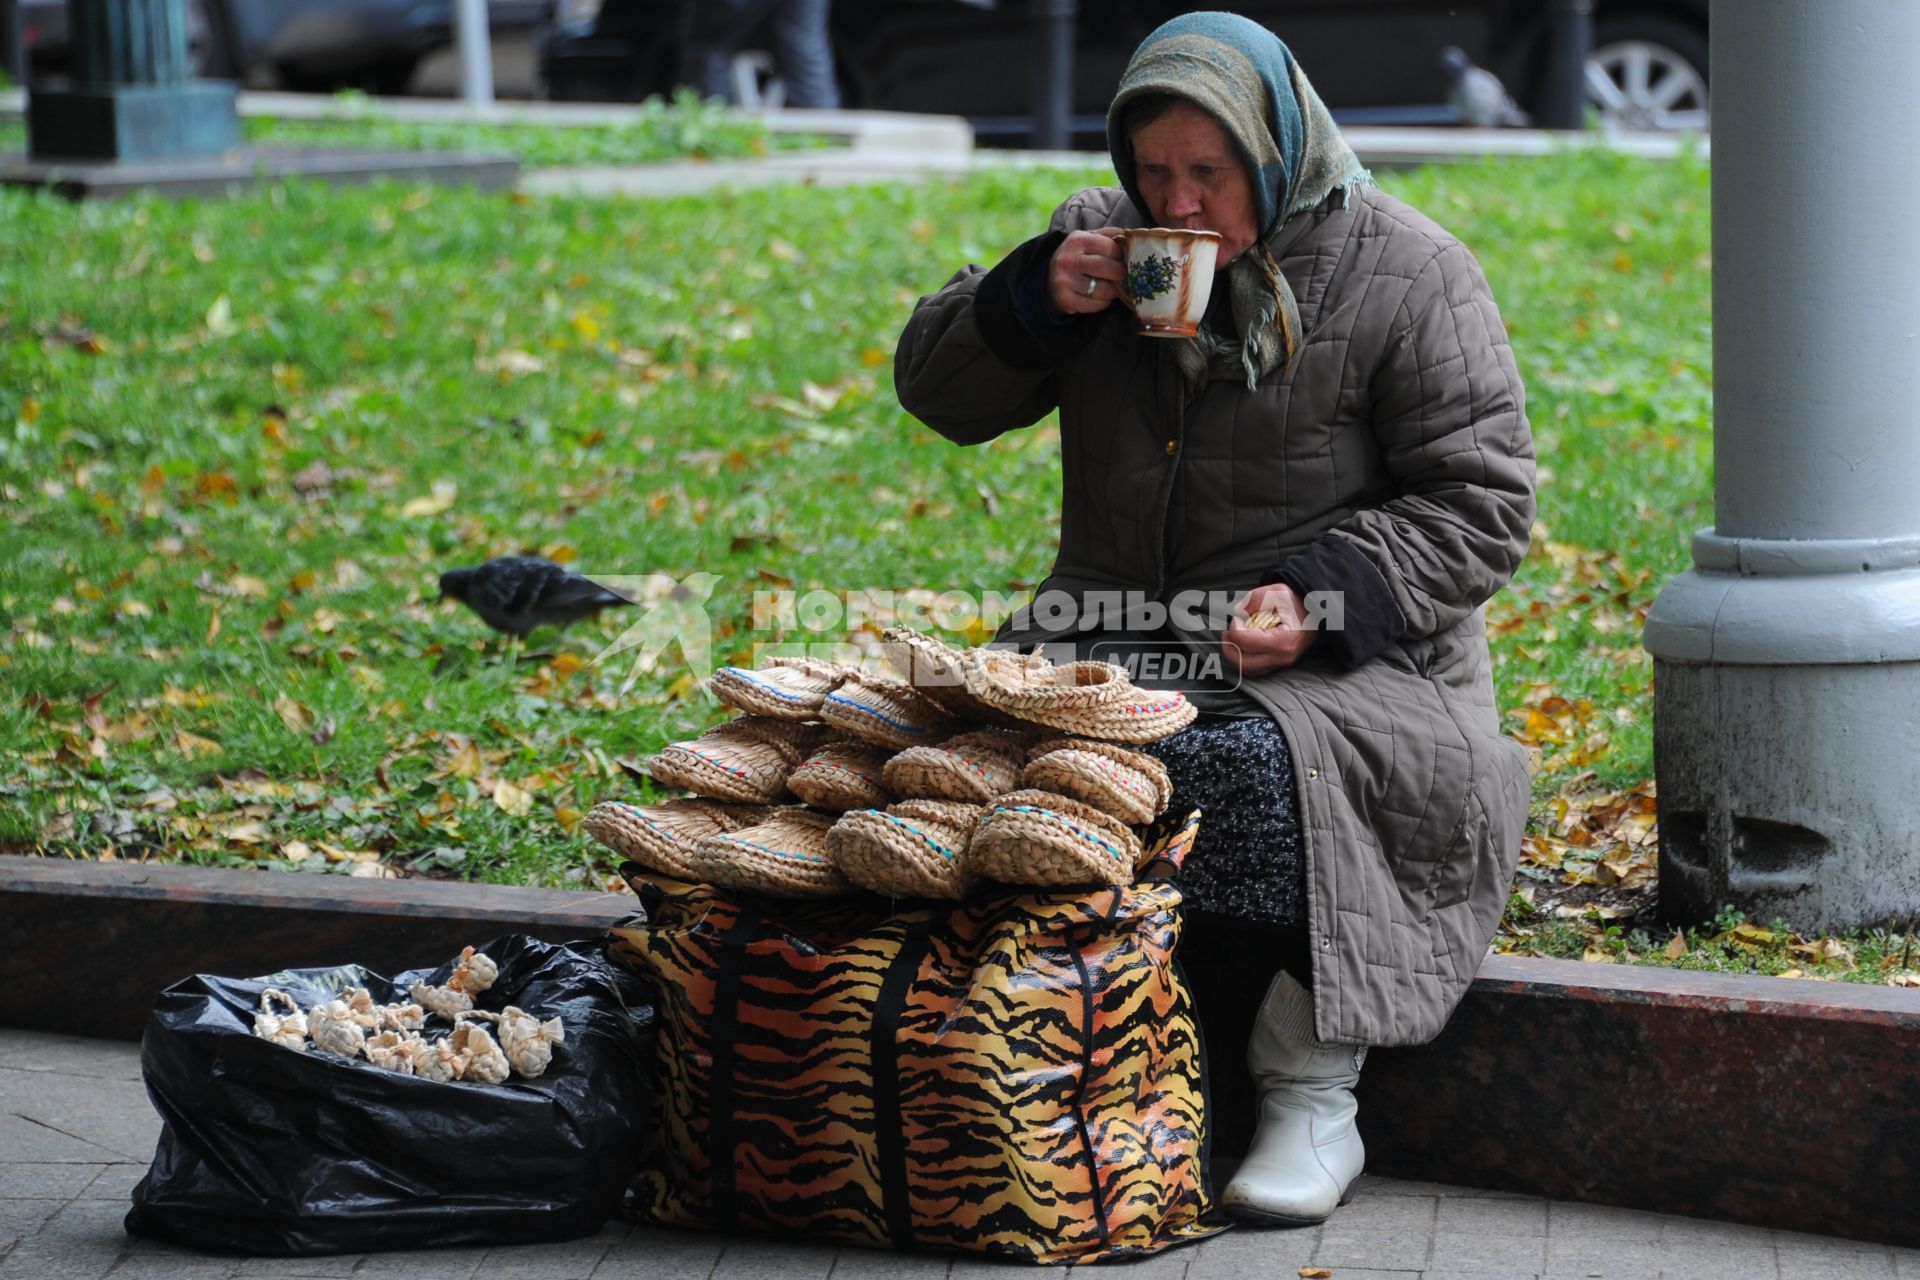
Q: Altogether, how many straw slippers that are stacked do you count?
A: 12